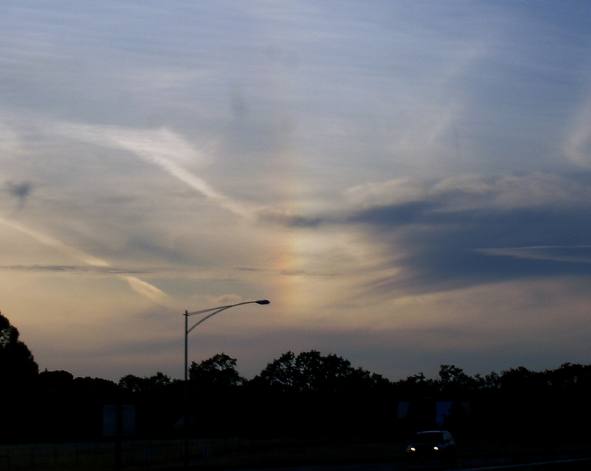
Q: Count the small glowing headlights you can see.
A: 2